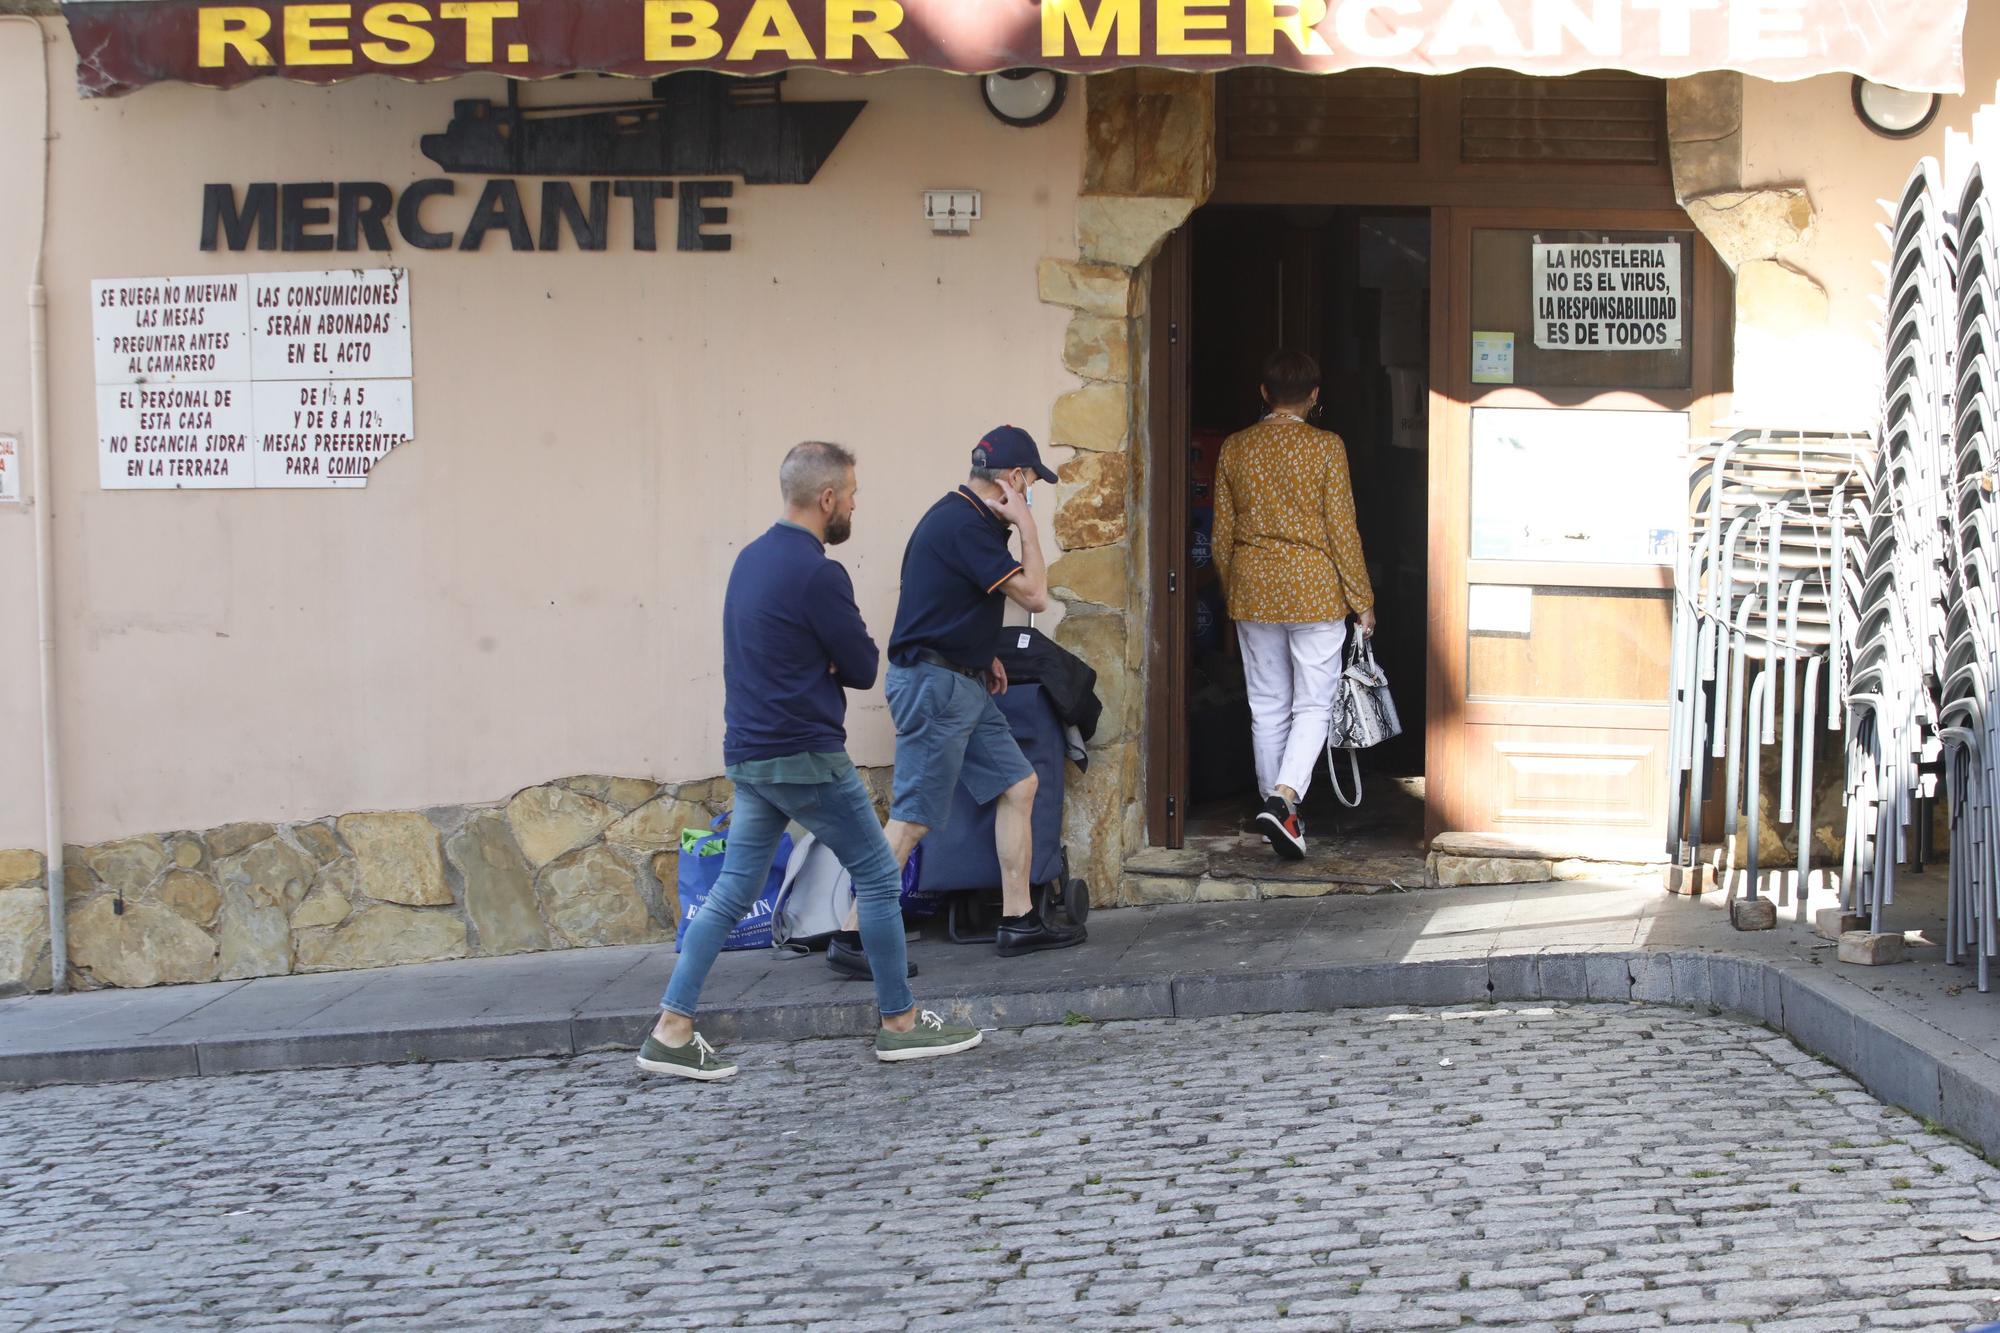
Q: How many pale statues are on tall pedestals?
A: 0